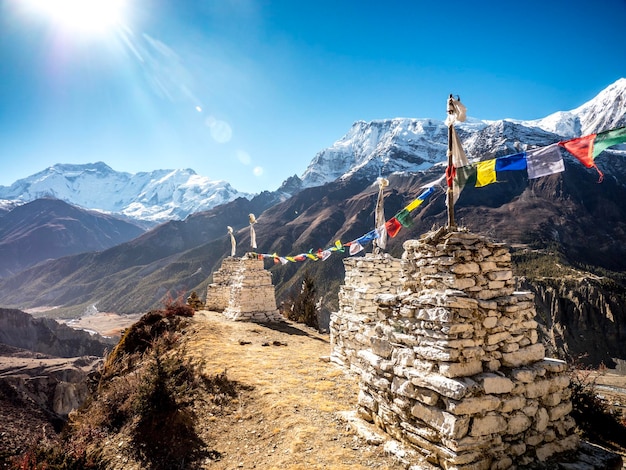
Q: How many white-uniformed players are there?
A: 0